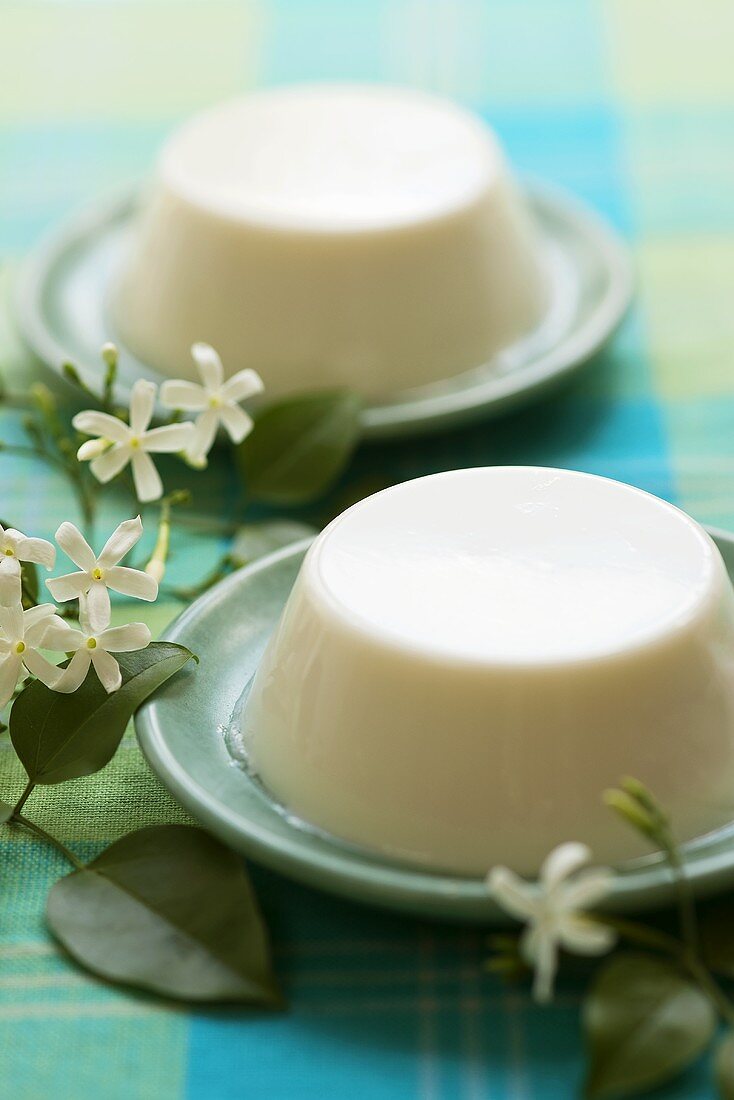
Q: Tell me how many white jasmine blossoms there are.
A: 7